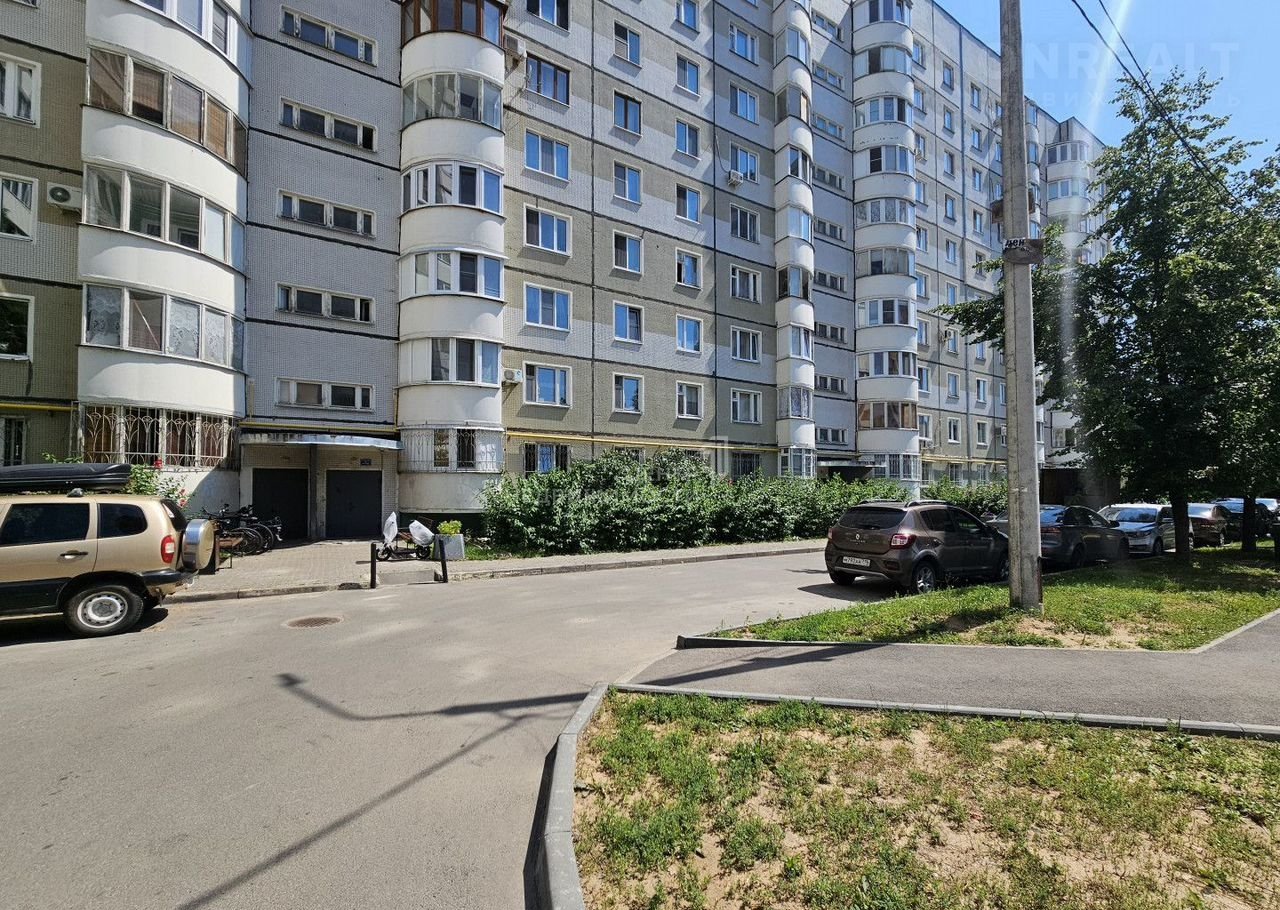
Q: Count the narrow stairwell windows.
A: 14